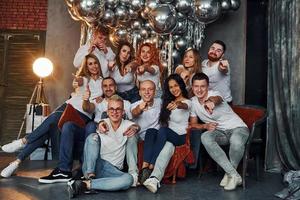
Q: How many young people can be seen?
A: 11